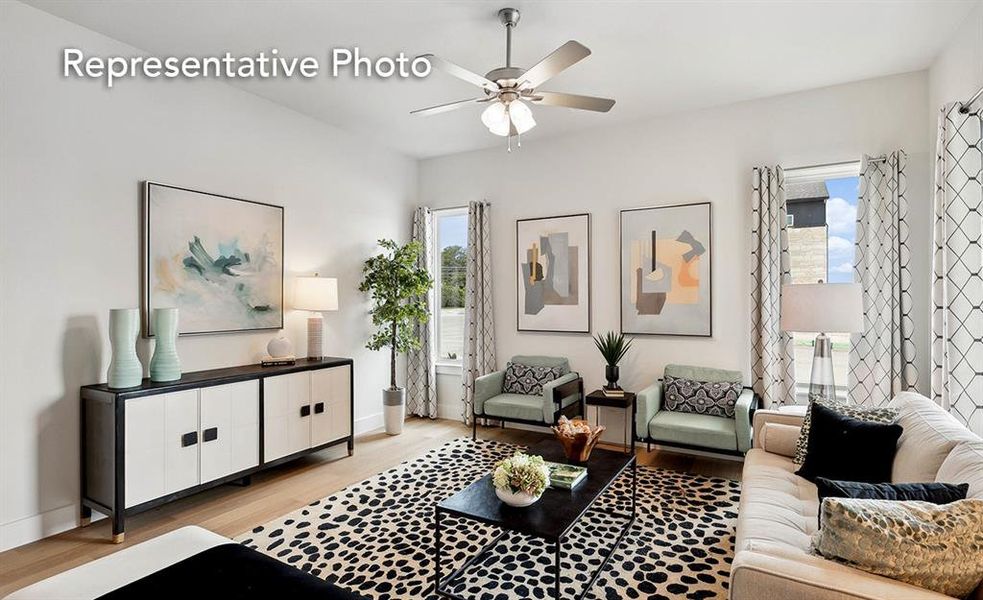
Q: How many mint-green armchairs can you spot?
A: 2